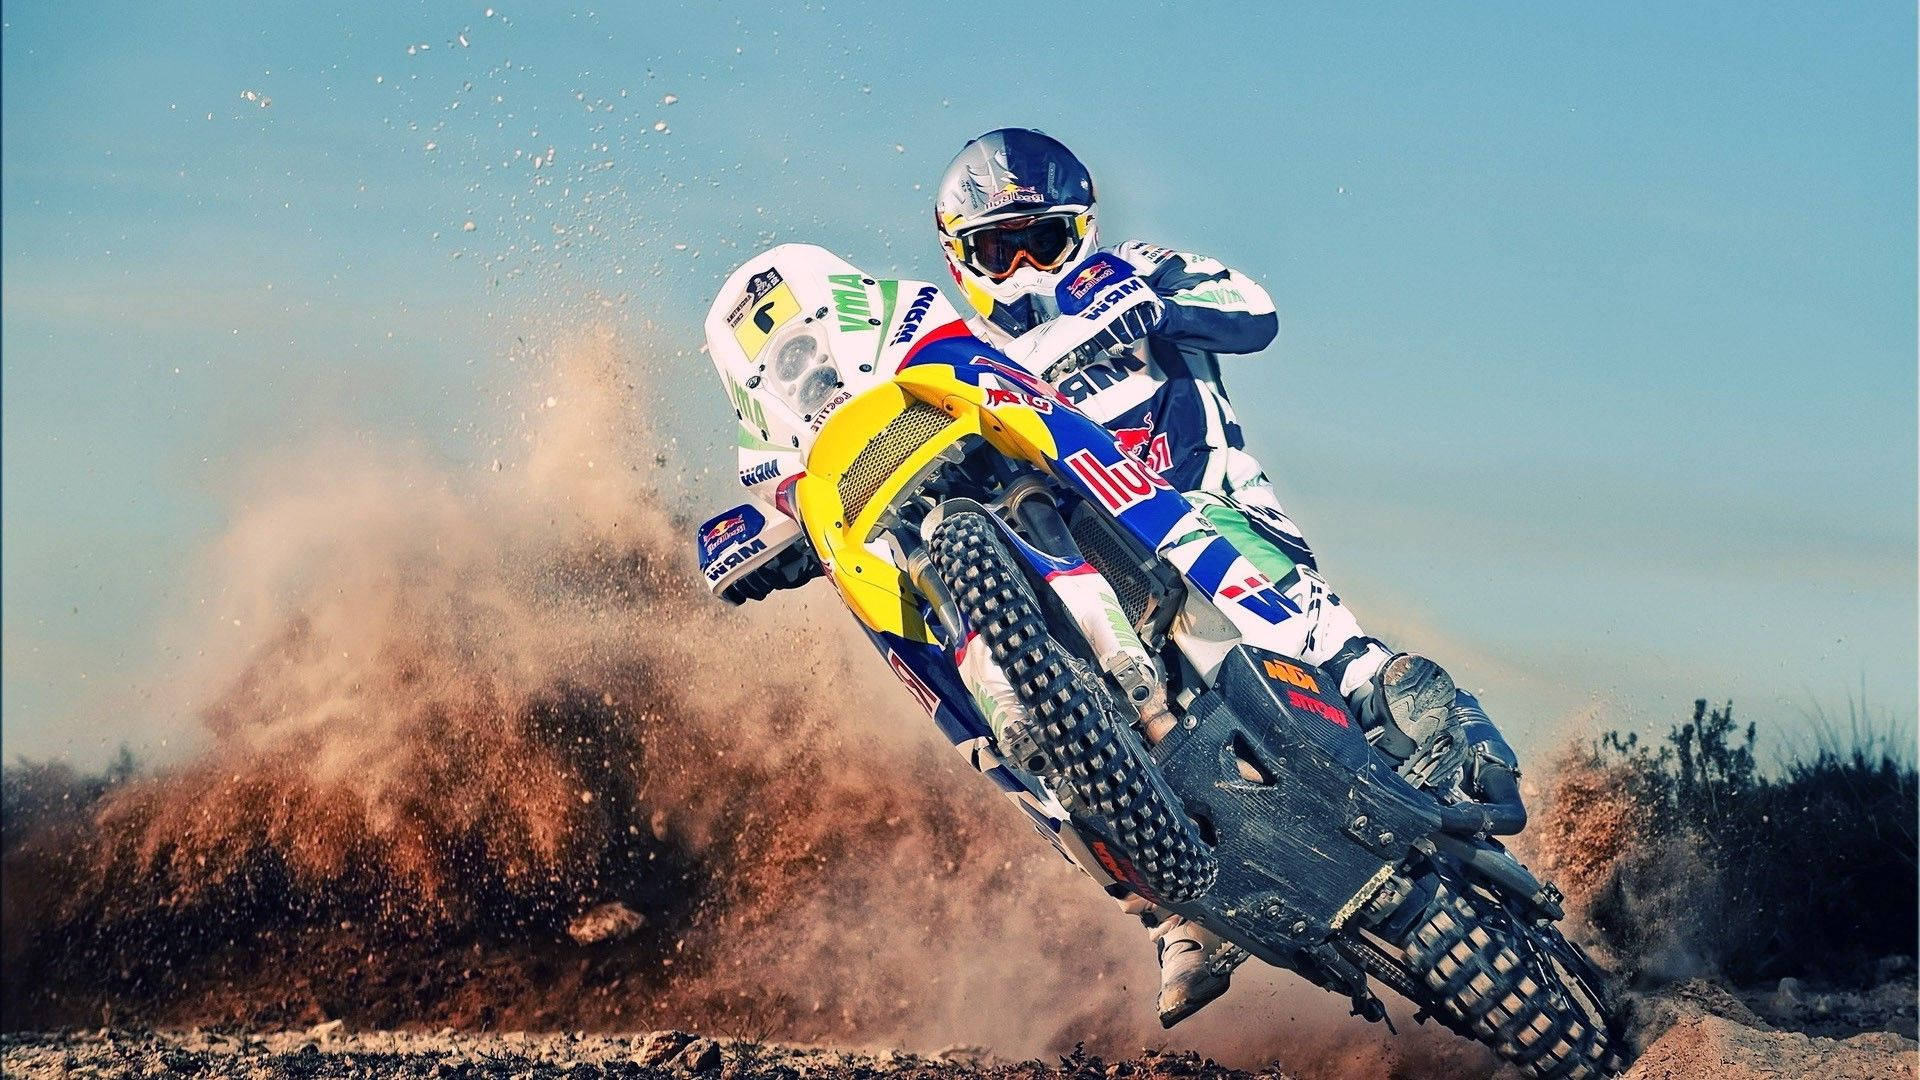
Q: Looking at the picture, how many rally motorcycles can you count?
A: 1